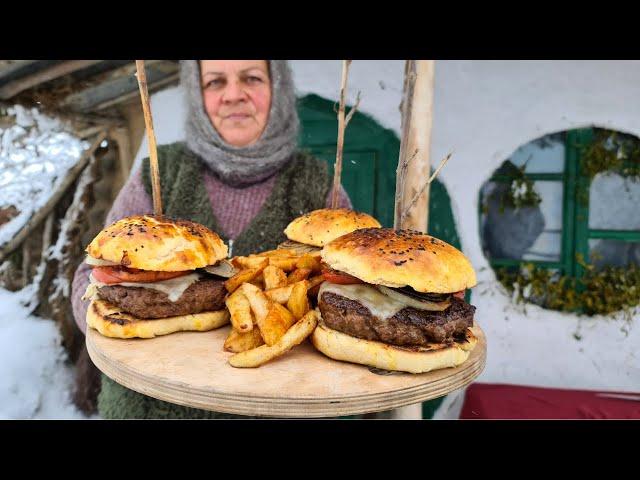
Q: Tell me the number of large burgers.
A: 3